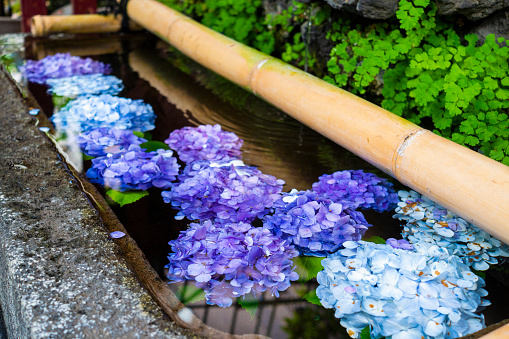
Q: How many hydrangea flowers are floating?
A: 12